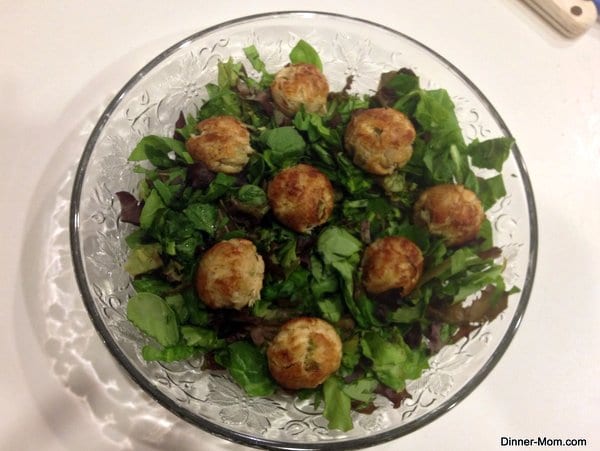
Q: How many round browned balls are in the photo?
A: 8